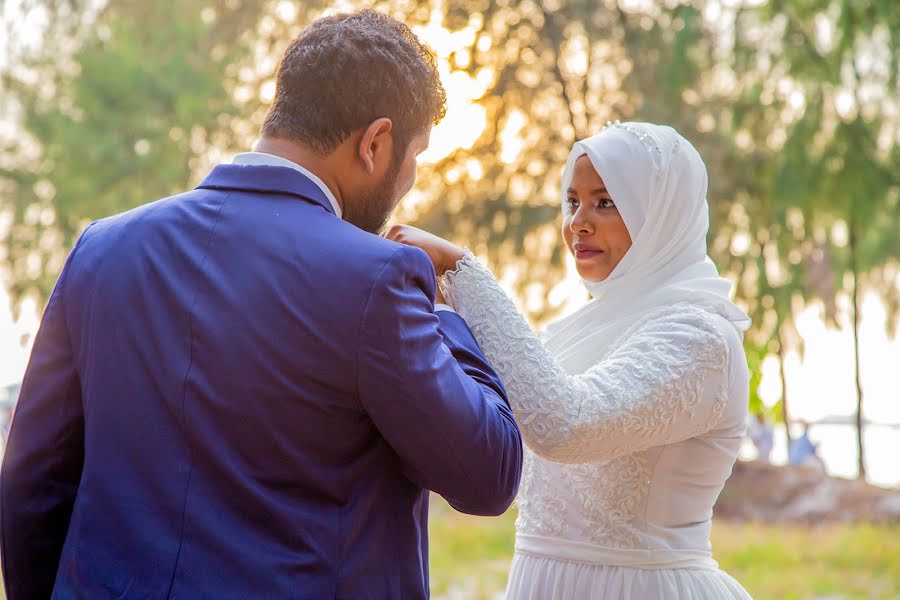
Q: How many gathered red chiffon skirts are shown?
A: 0